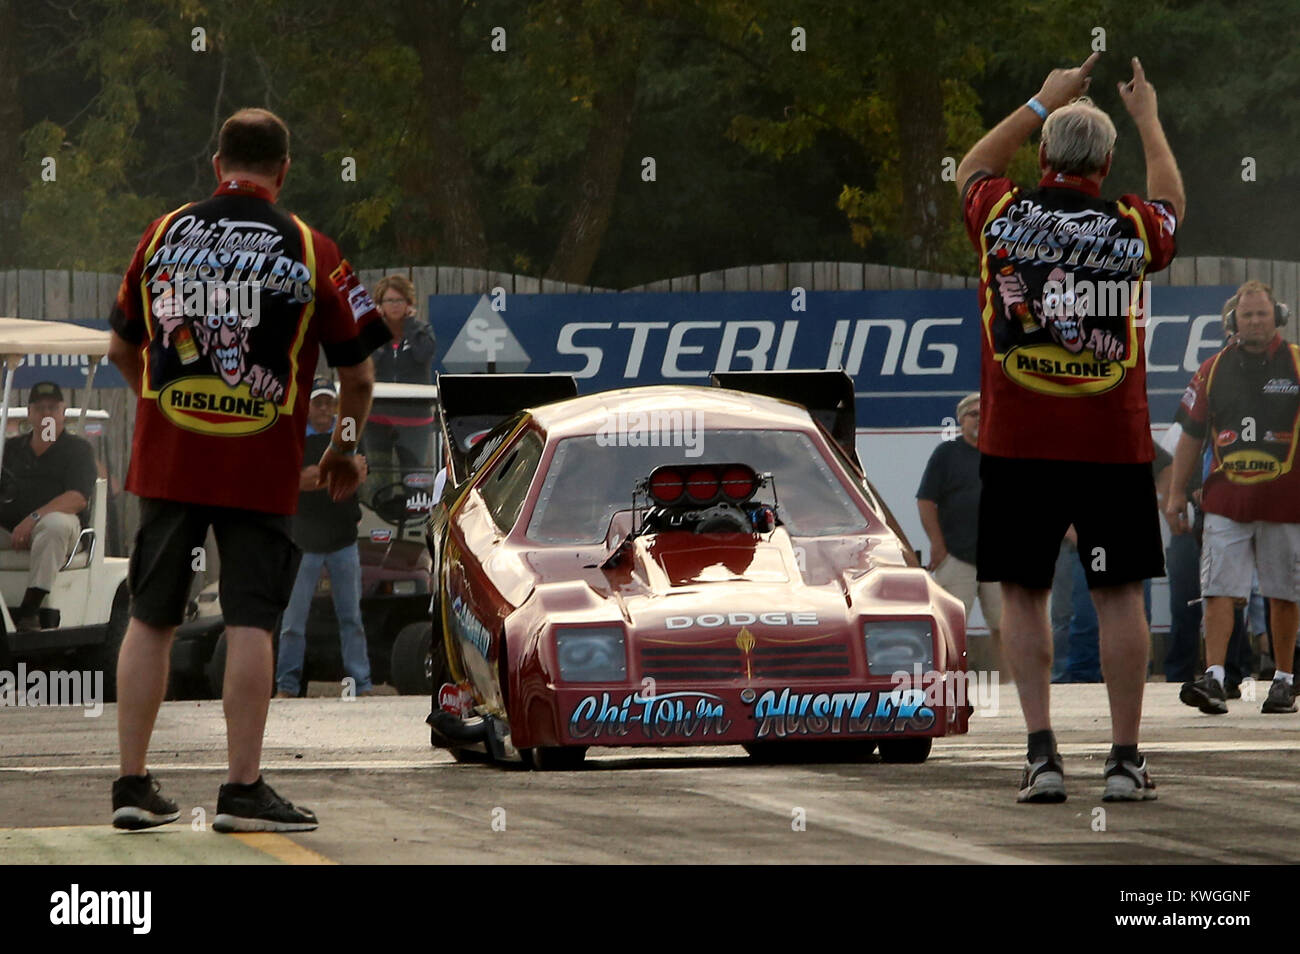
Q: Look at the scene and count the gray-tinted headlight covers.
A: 2